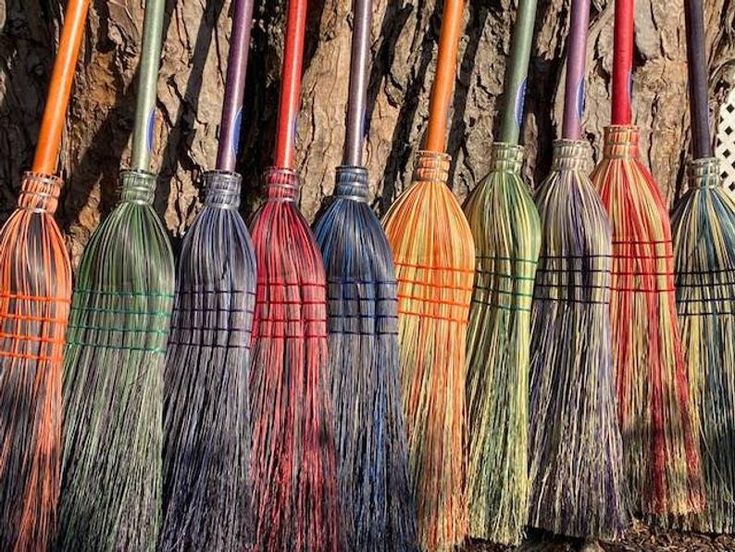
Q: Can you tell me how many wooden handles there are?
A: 10